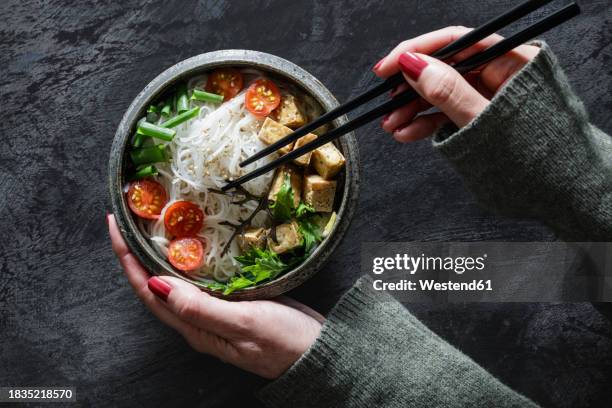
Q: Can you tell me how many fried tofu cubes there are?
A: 8